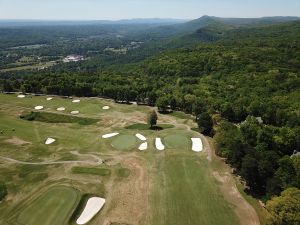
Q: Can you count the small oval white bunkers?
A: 7